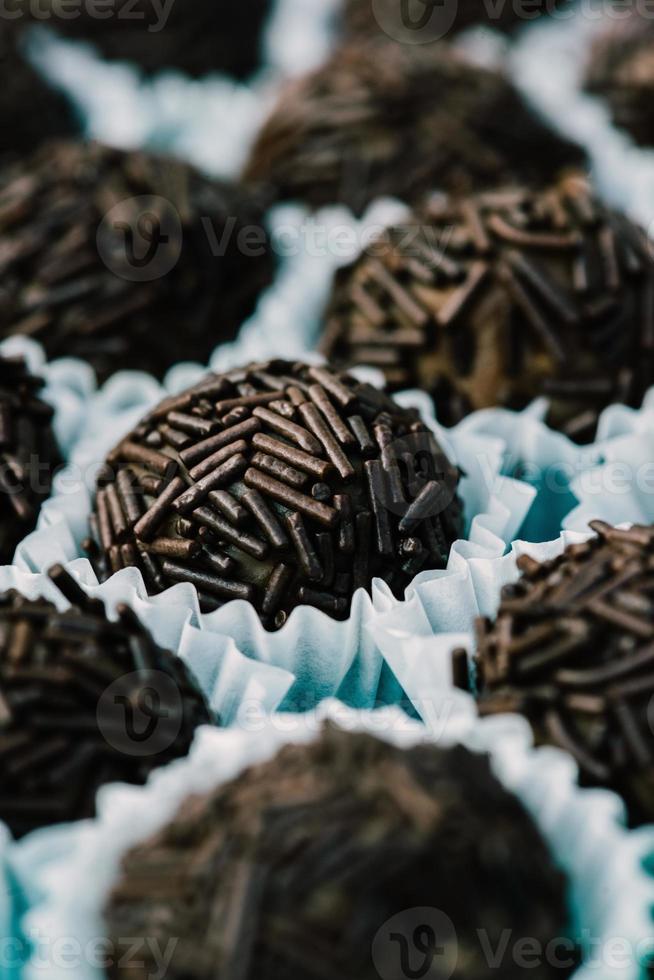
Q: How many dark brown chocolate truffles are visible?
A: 12